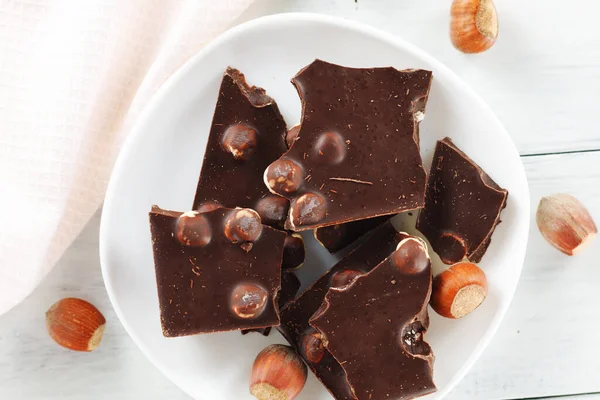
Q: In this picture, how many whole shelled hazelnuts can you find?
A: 5